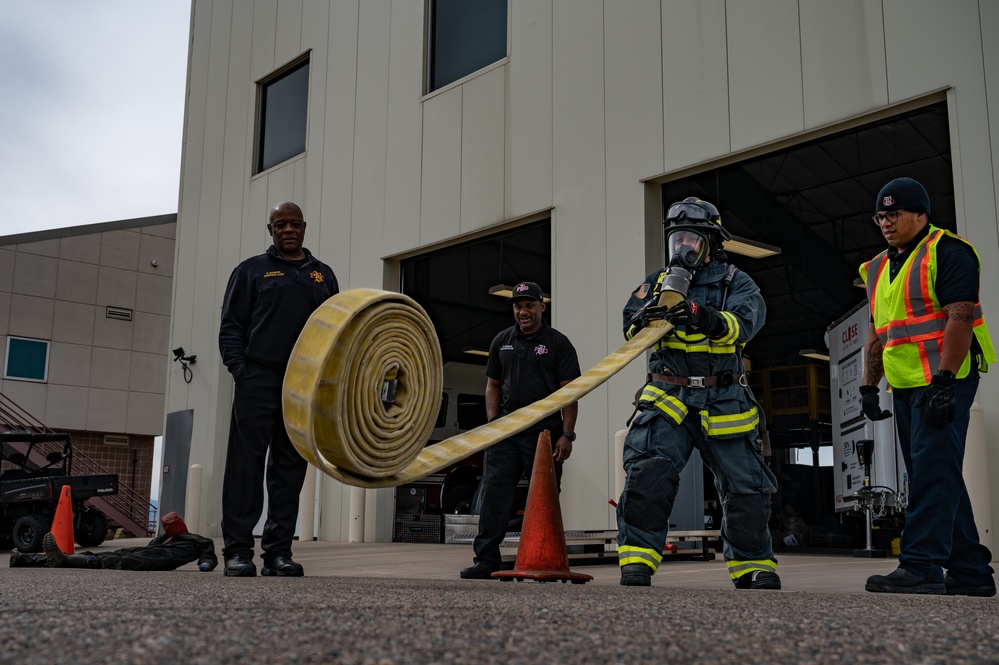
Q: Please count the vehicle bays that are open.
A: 2